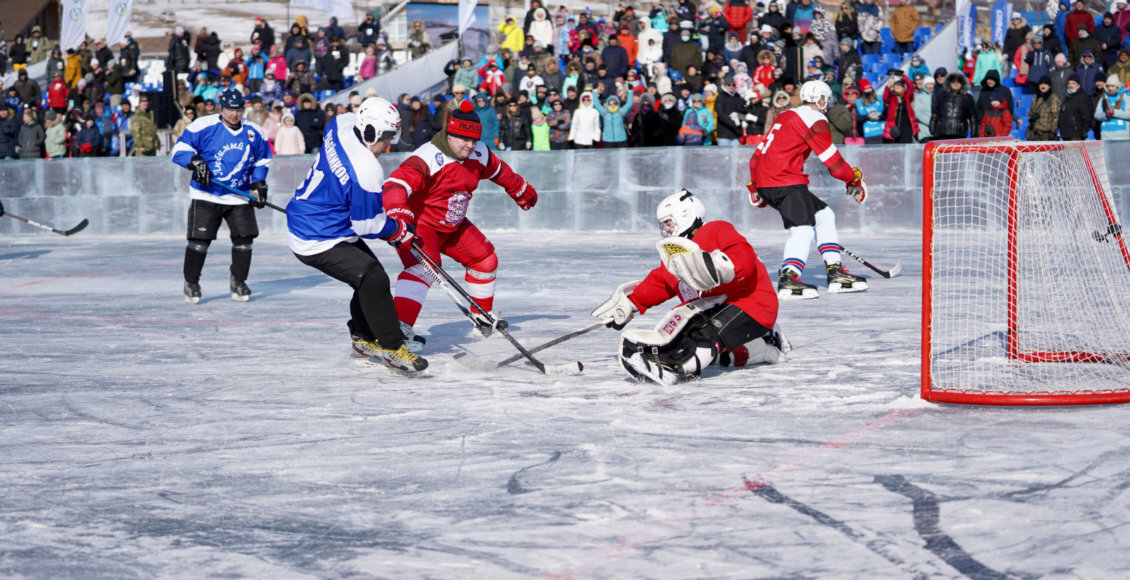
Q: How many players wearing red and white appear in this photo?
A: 3